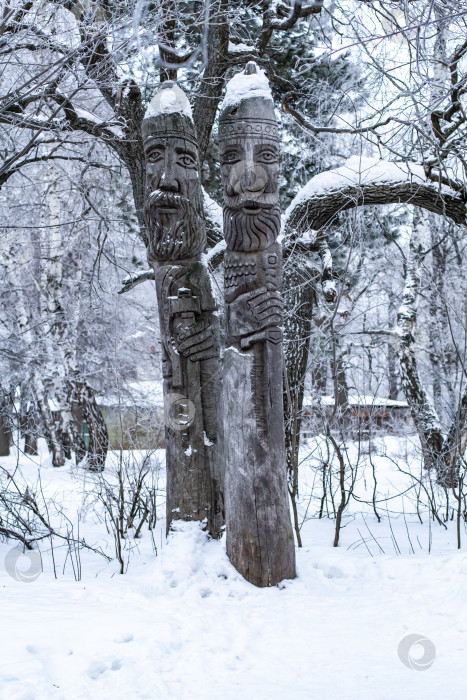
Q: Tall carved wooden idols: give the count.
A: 2